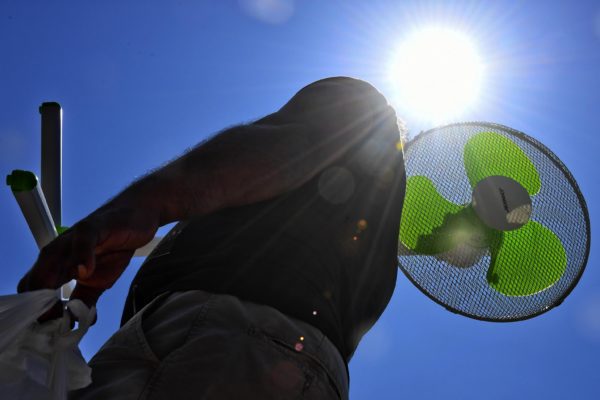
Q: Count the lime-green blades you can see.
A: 3